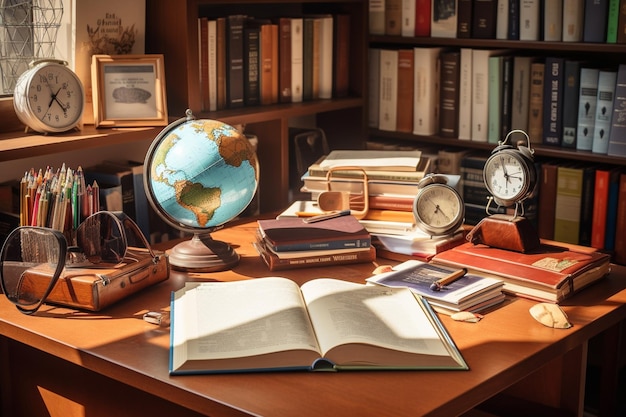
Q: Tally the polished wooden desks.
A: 1